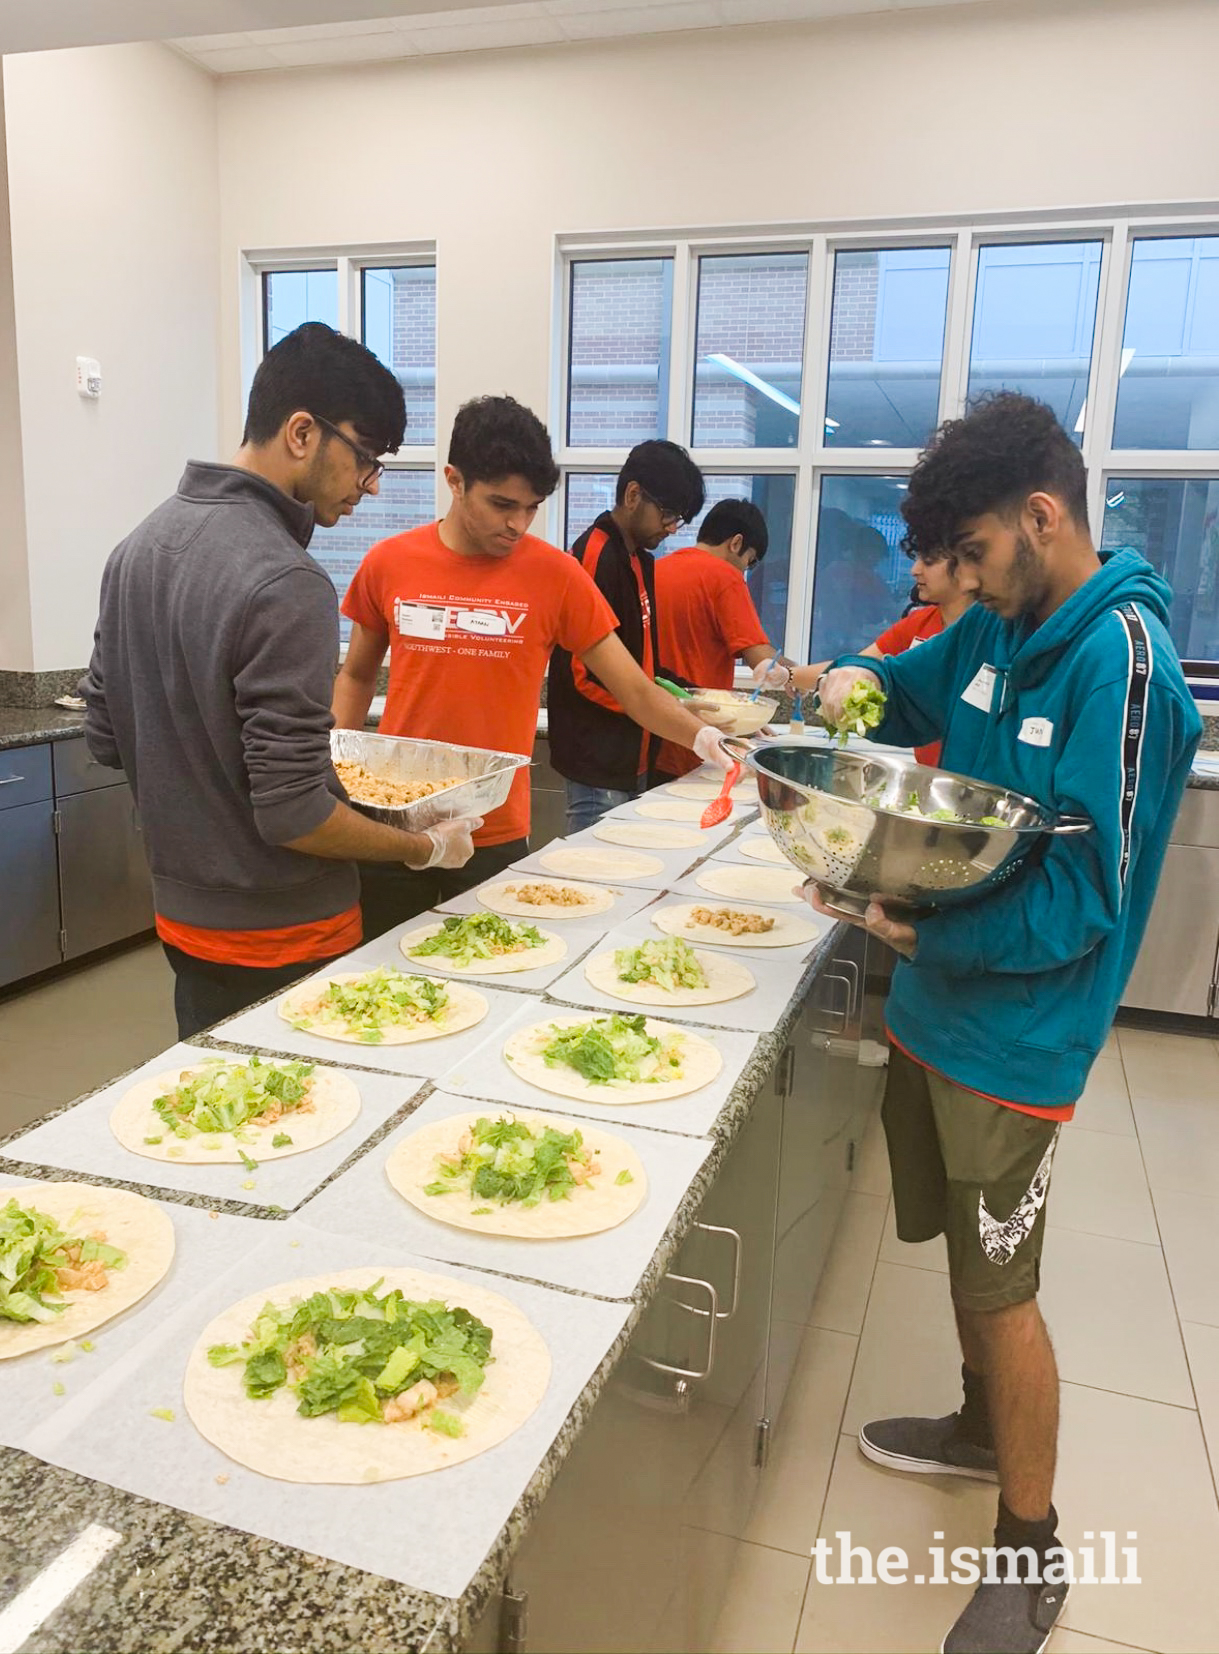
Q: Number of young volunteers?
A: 6